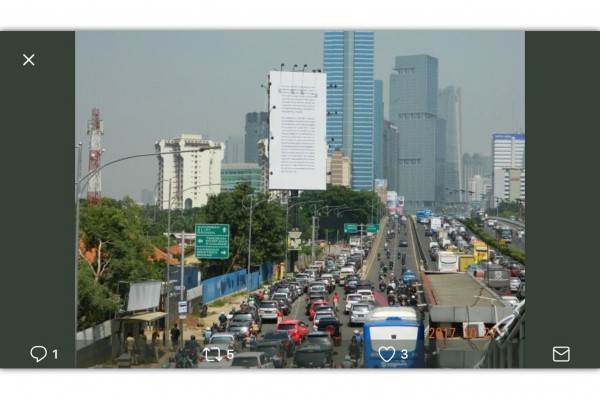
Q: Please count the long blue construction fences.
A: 1